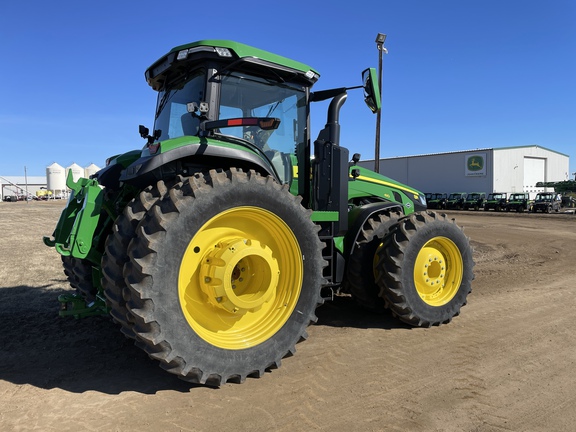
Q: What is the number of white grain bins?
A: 3